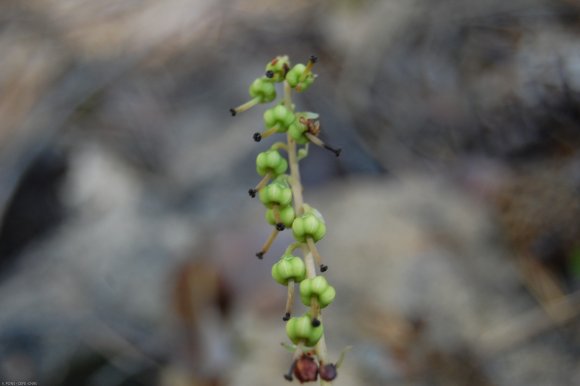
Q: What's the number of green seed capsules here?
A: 12